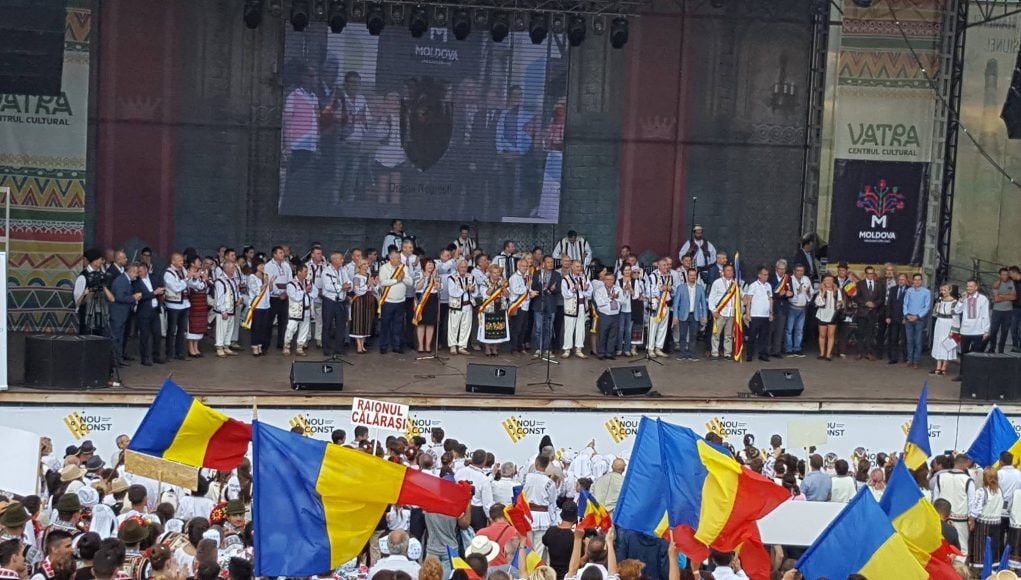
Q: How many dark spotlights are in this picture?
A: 10